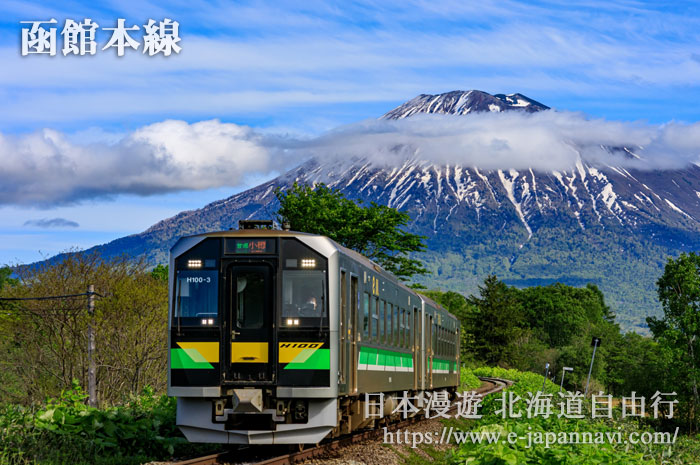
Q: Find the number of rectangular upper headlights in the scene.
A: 2